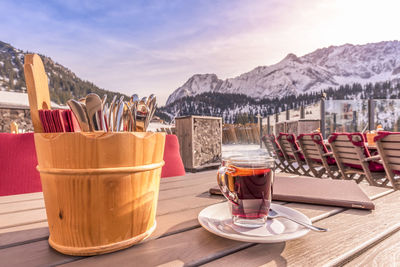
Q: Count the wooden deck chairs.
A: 5